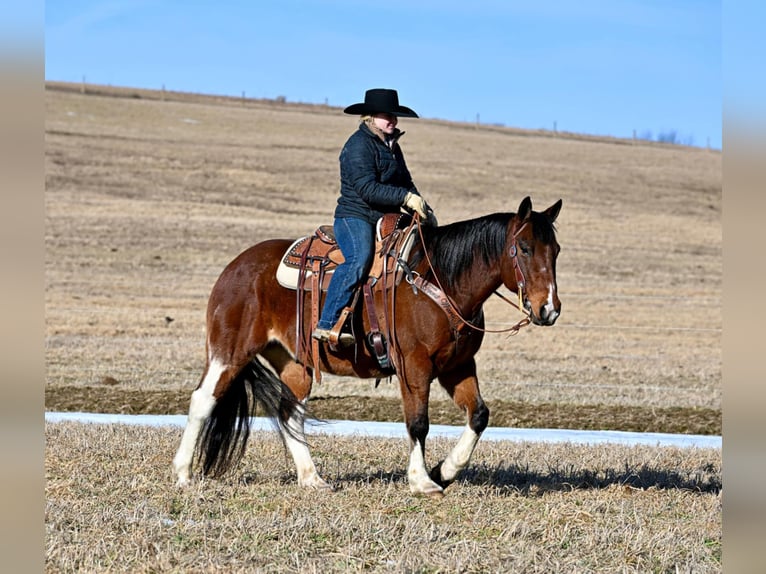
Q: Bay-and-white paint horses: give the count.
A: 1